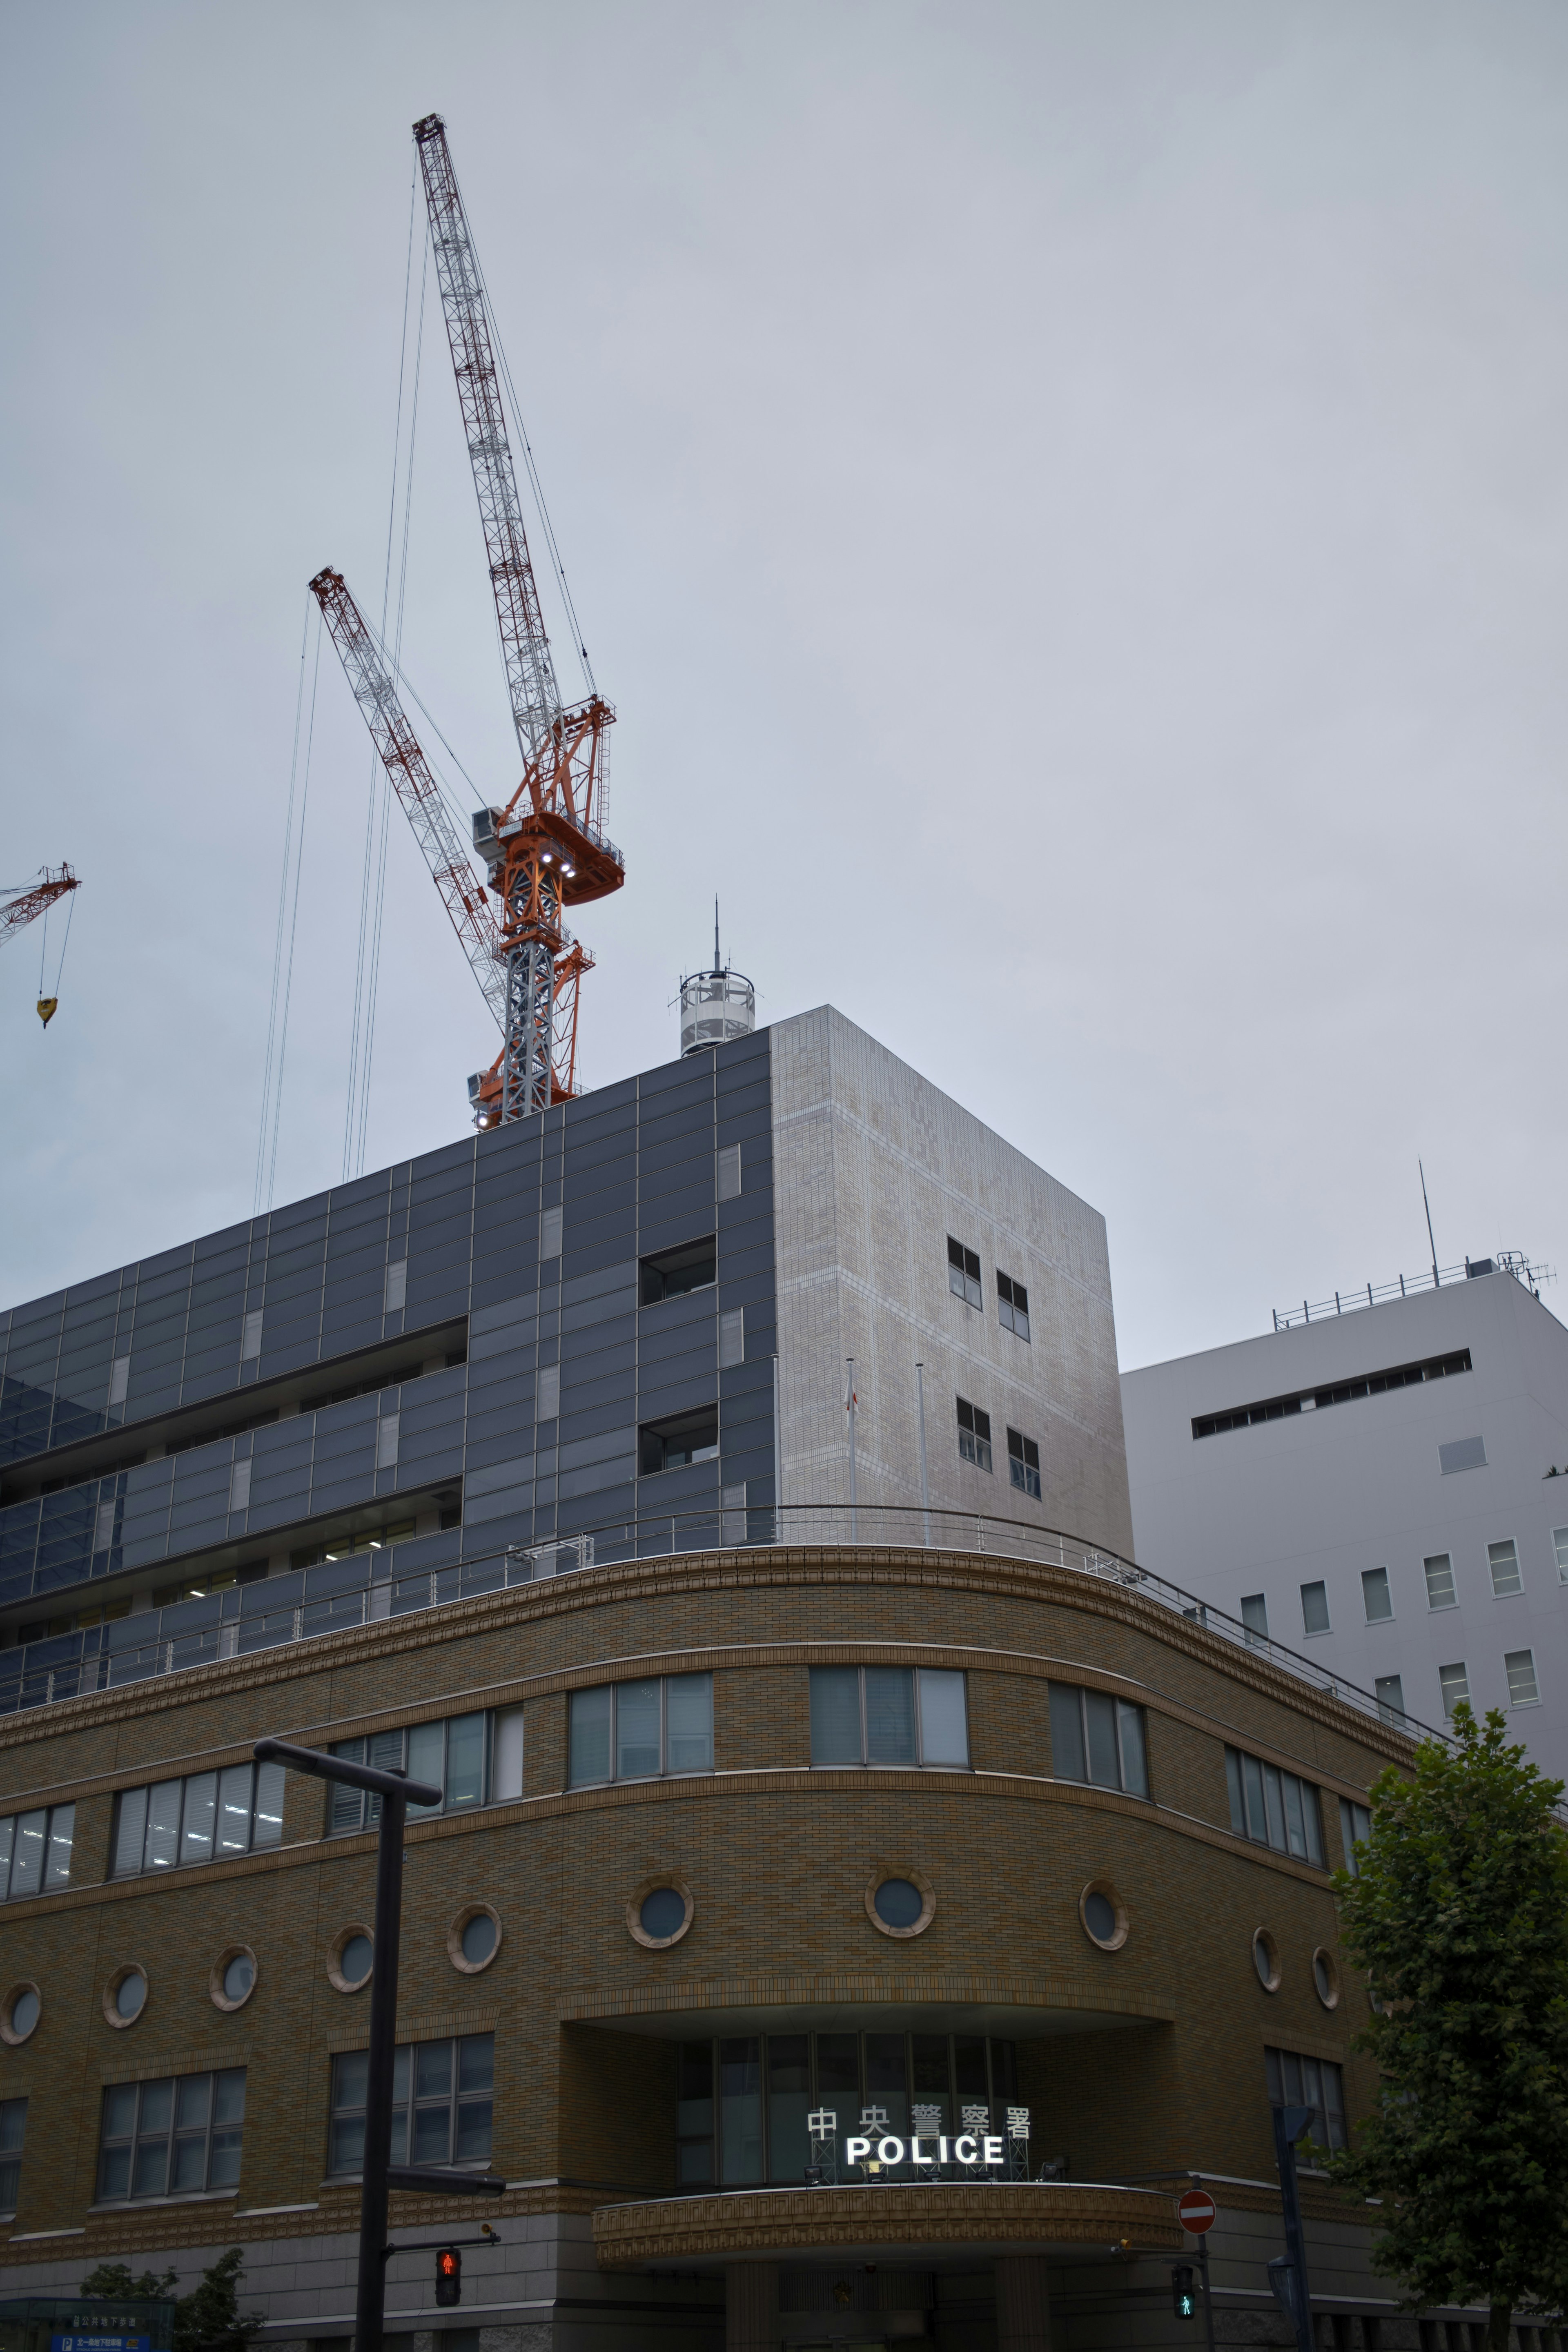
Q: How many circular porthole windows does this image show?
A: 11